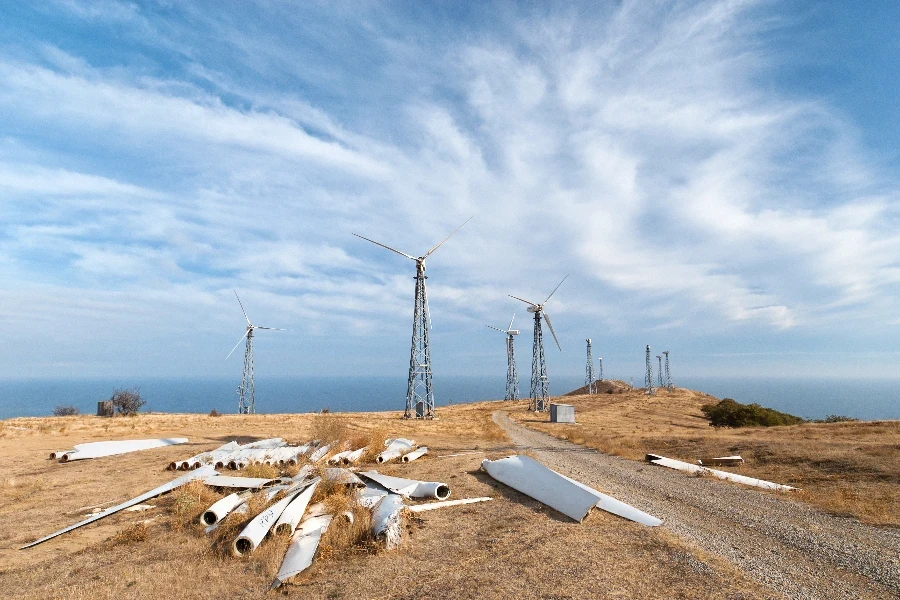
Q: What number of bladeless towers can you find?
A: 5